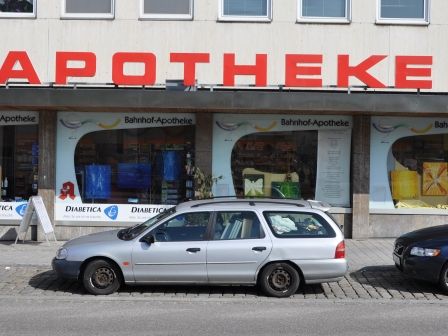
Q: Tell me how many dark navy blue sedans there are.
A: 1